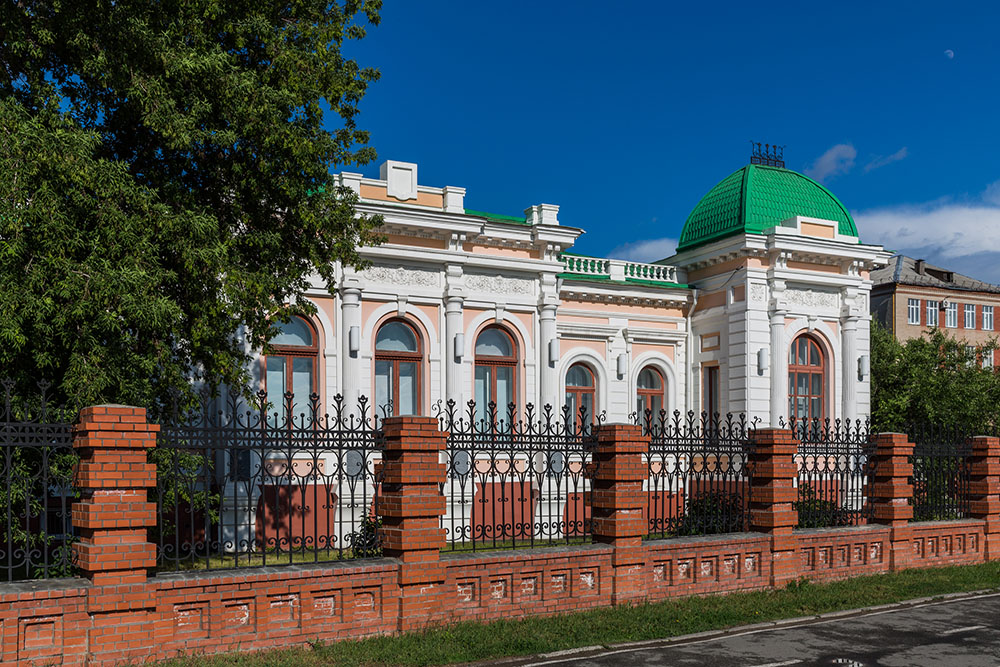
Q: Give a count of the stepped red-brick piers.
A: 6